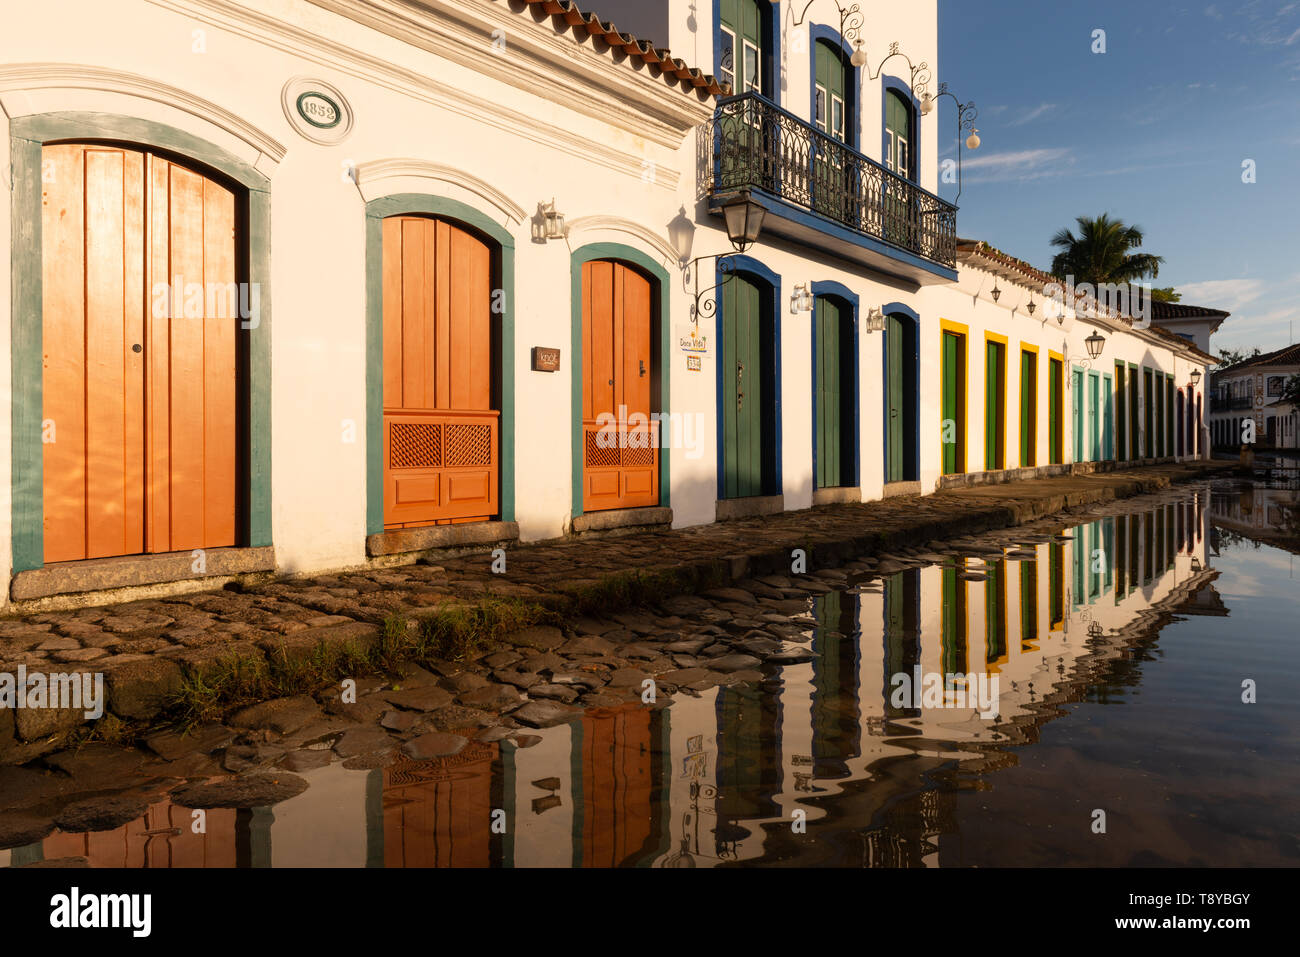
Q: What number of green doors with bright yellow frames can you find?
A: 4